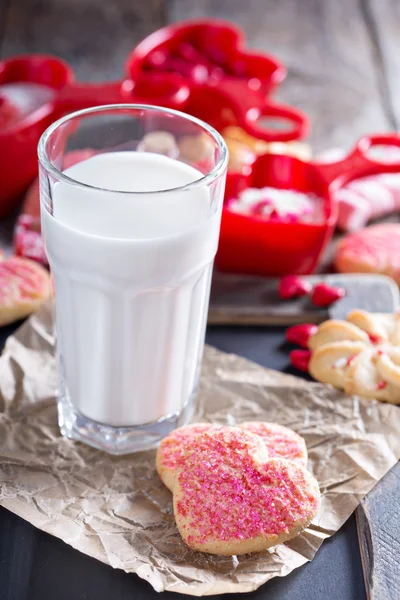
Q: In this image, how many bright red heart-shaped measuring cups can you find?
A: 3